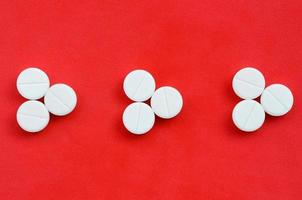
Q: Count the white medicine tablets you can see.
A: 9